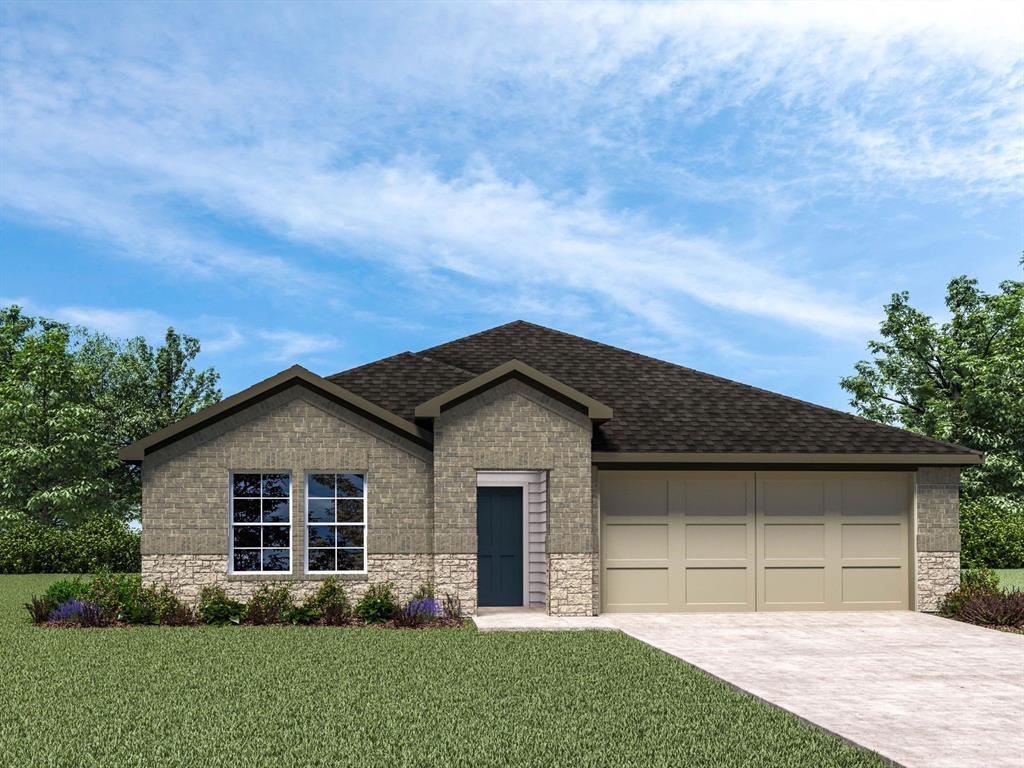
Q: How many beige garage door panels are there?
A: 12